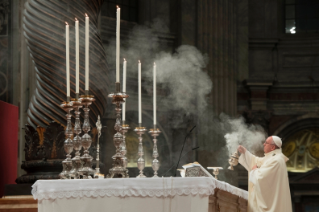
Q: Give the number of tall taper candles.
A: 7